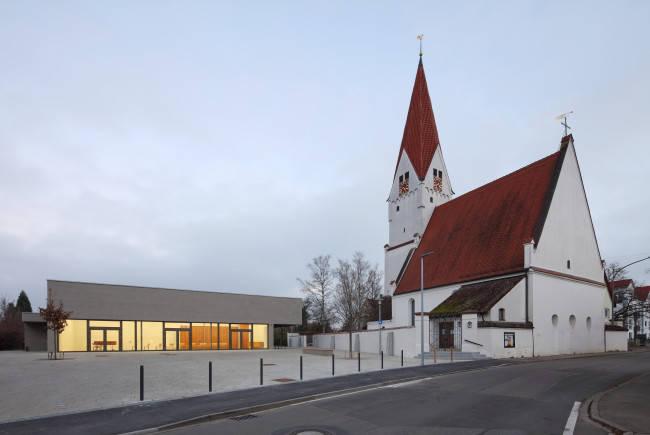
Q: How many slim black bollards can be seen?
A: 8